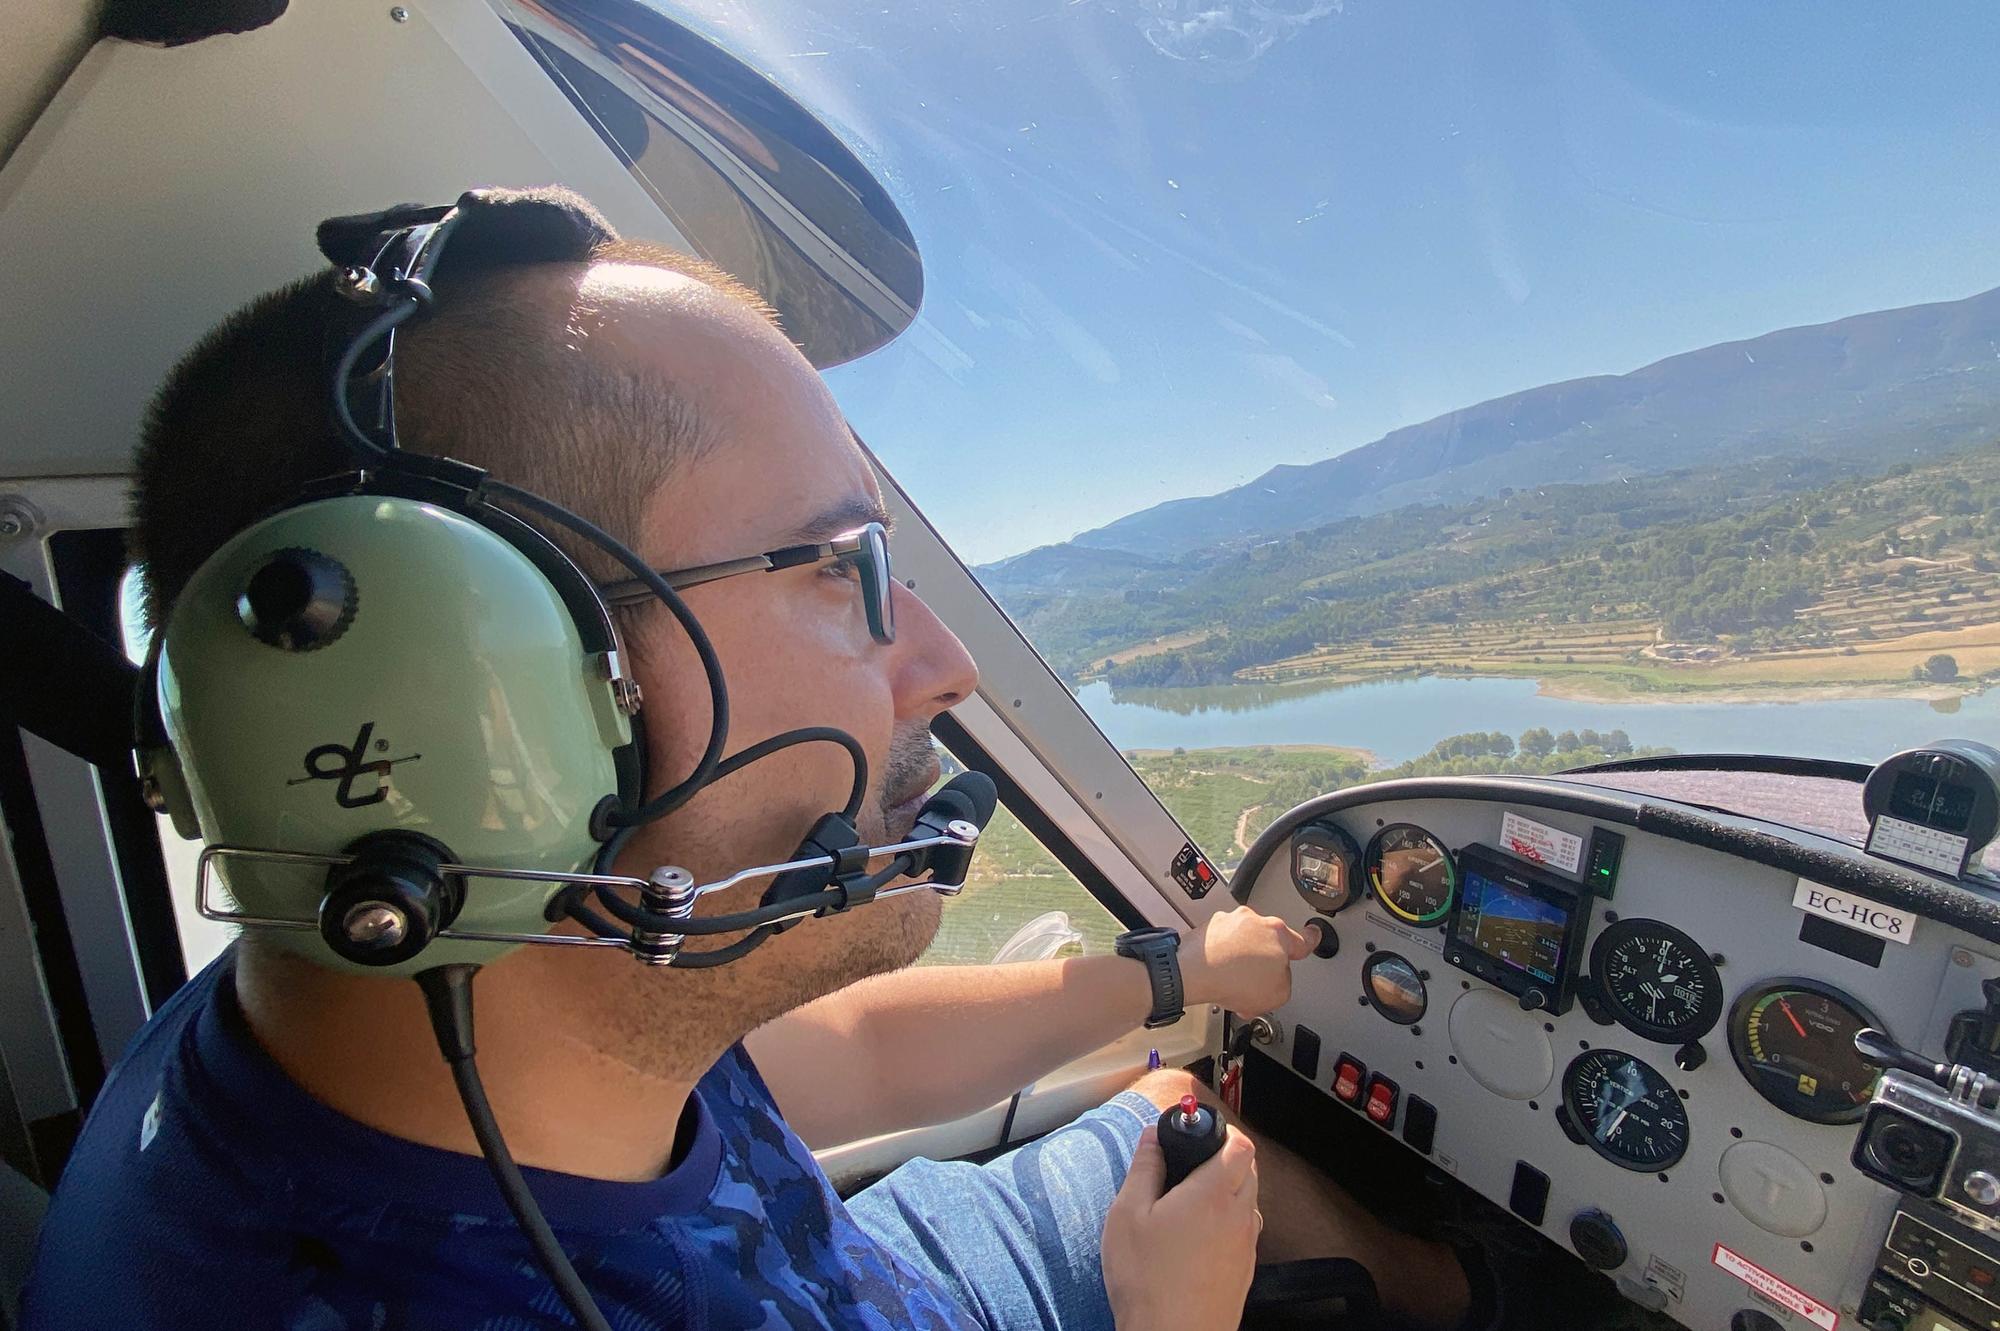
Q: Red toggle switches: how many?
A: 2